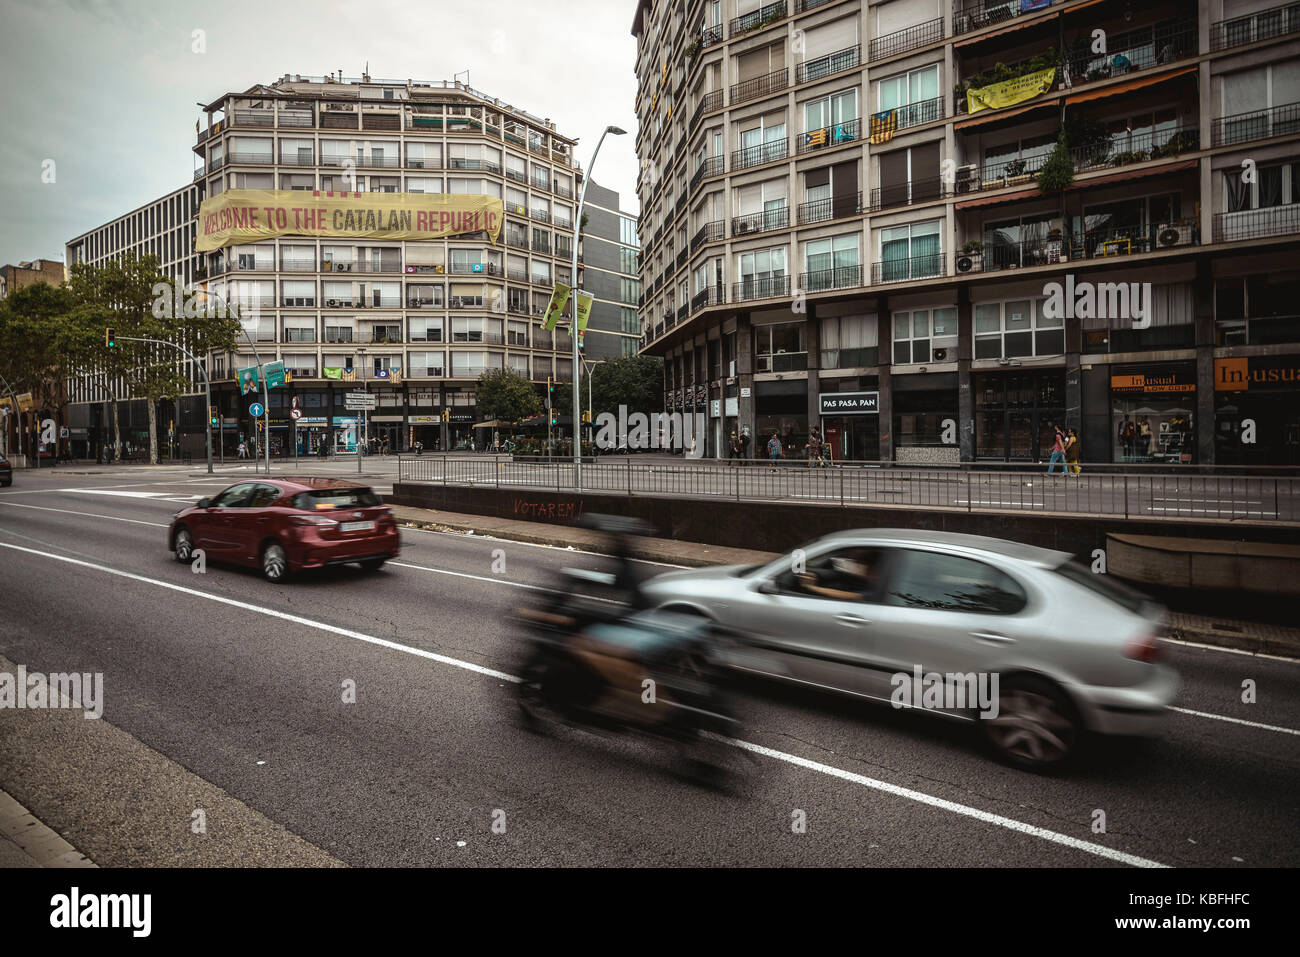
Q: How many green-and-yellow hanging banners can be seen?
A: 2